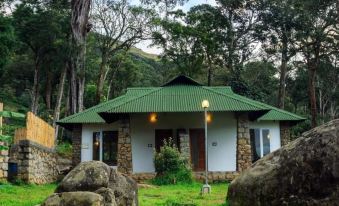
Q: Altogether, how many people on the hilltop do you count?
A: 0